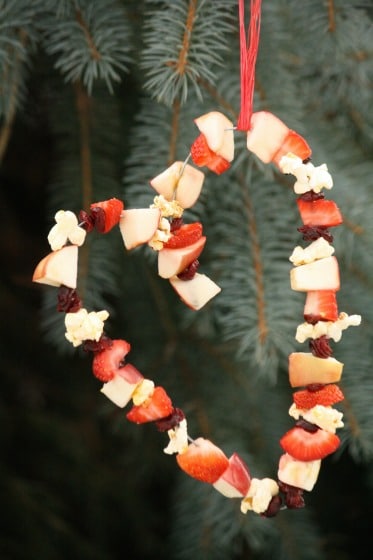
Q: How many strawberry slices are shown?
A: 11